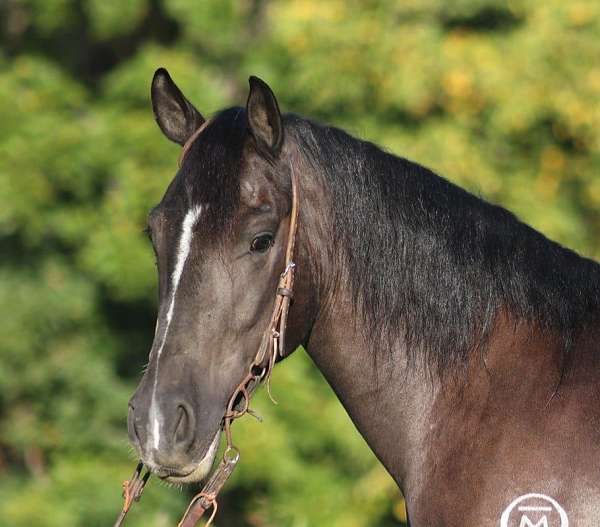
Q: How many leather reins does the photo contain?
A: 2